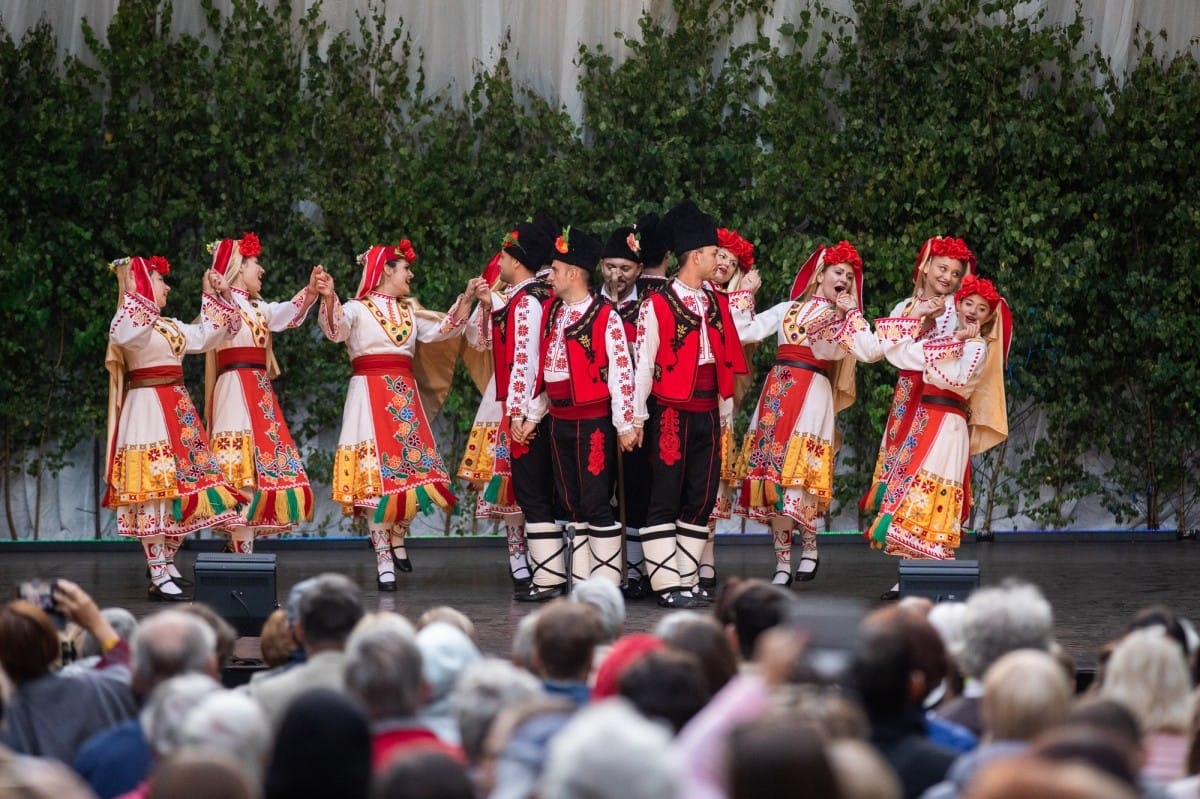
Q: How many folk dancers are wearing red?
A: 14